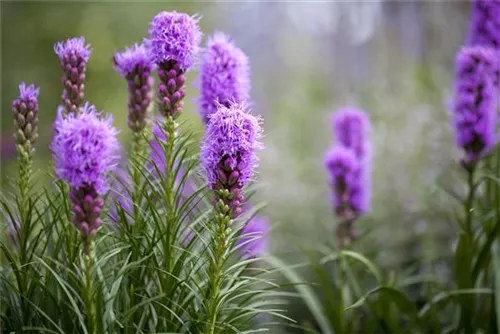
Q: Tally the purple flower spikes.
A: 11